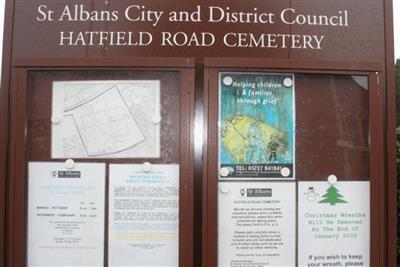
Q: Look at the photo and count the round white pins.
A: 10